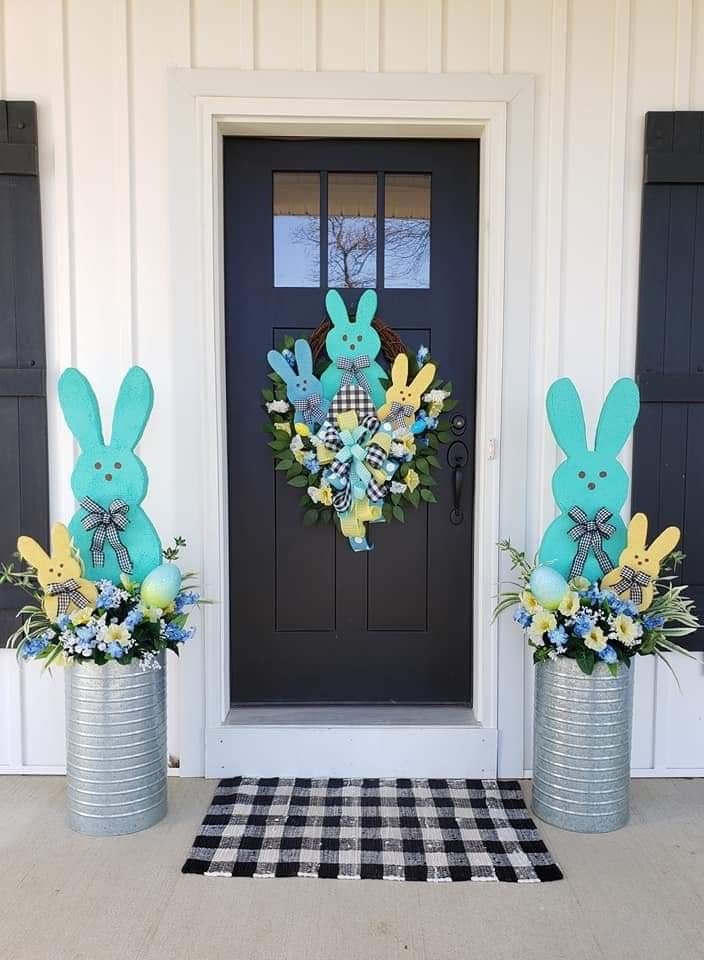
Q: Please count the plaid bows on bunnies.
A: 7